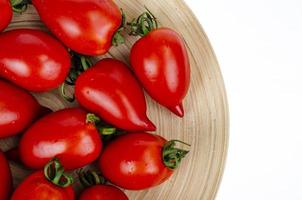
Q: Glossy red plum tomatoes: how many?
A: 11